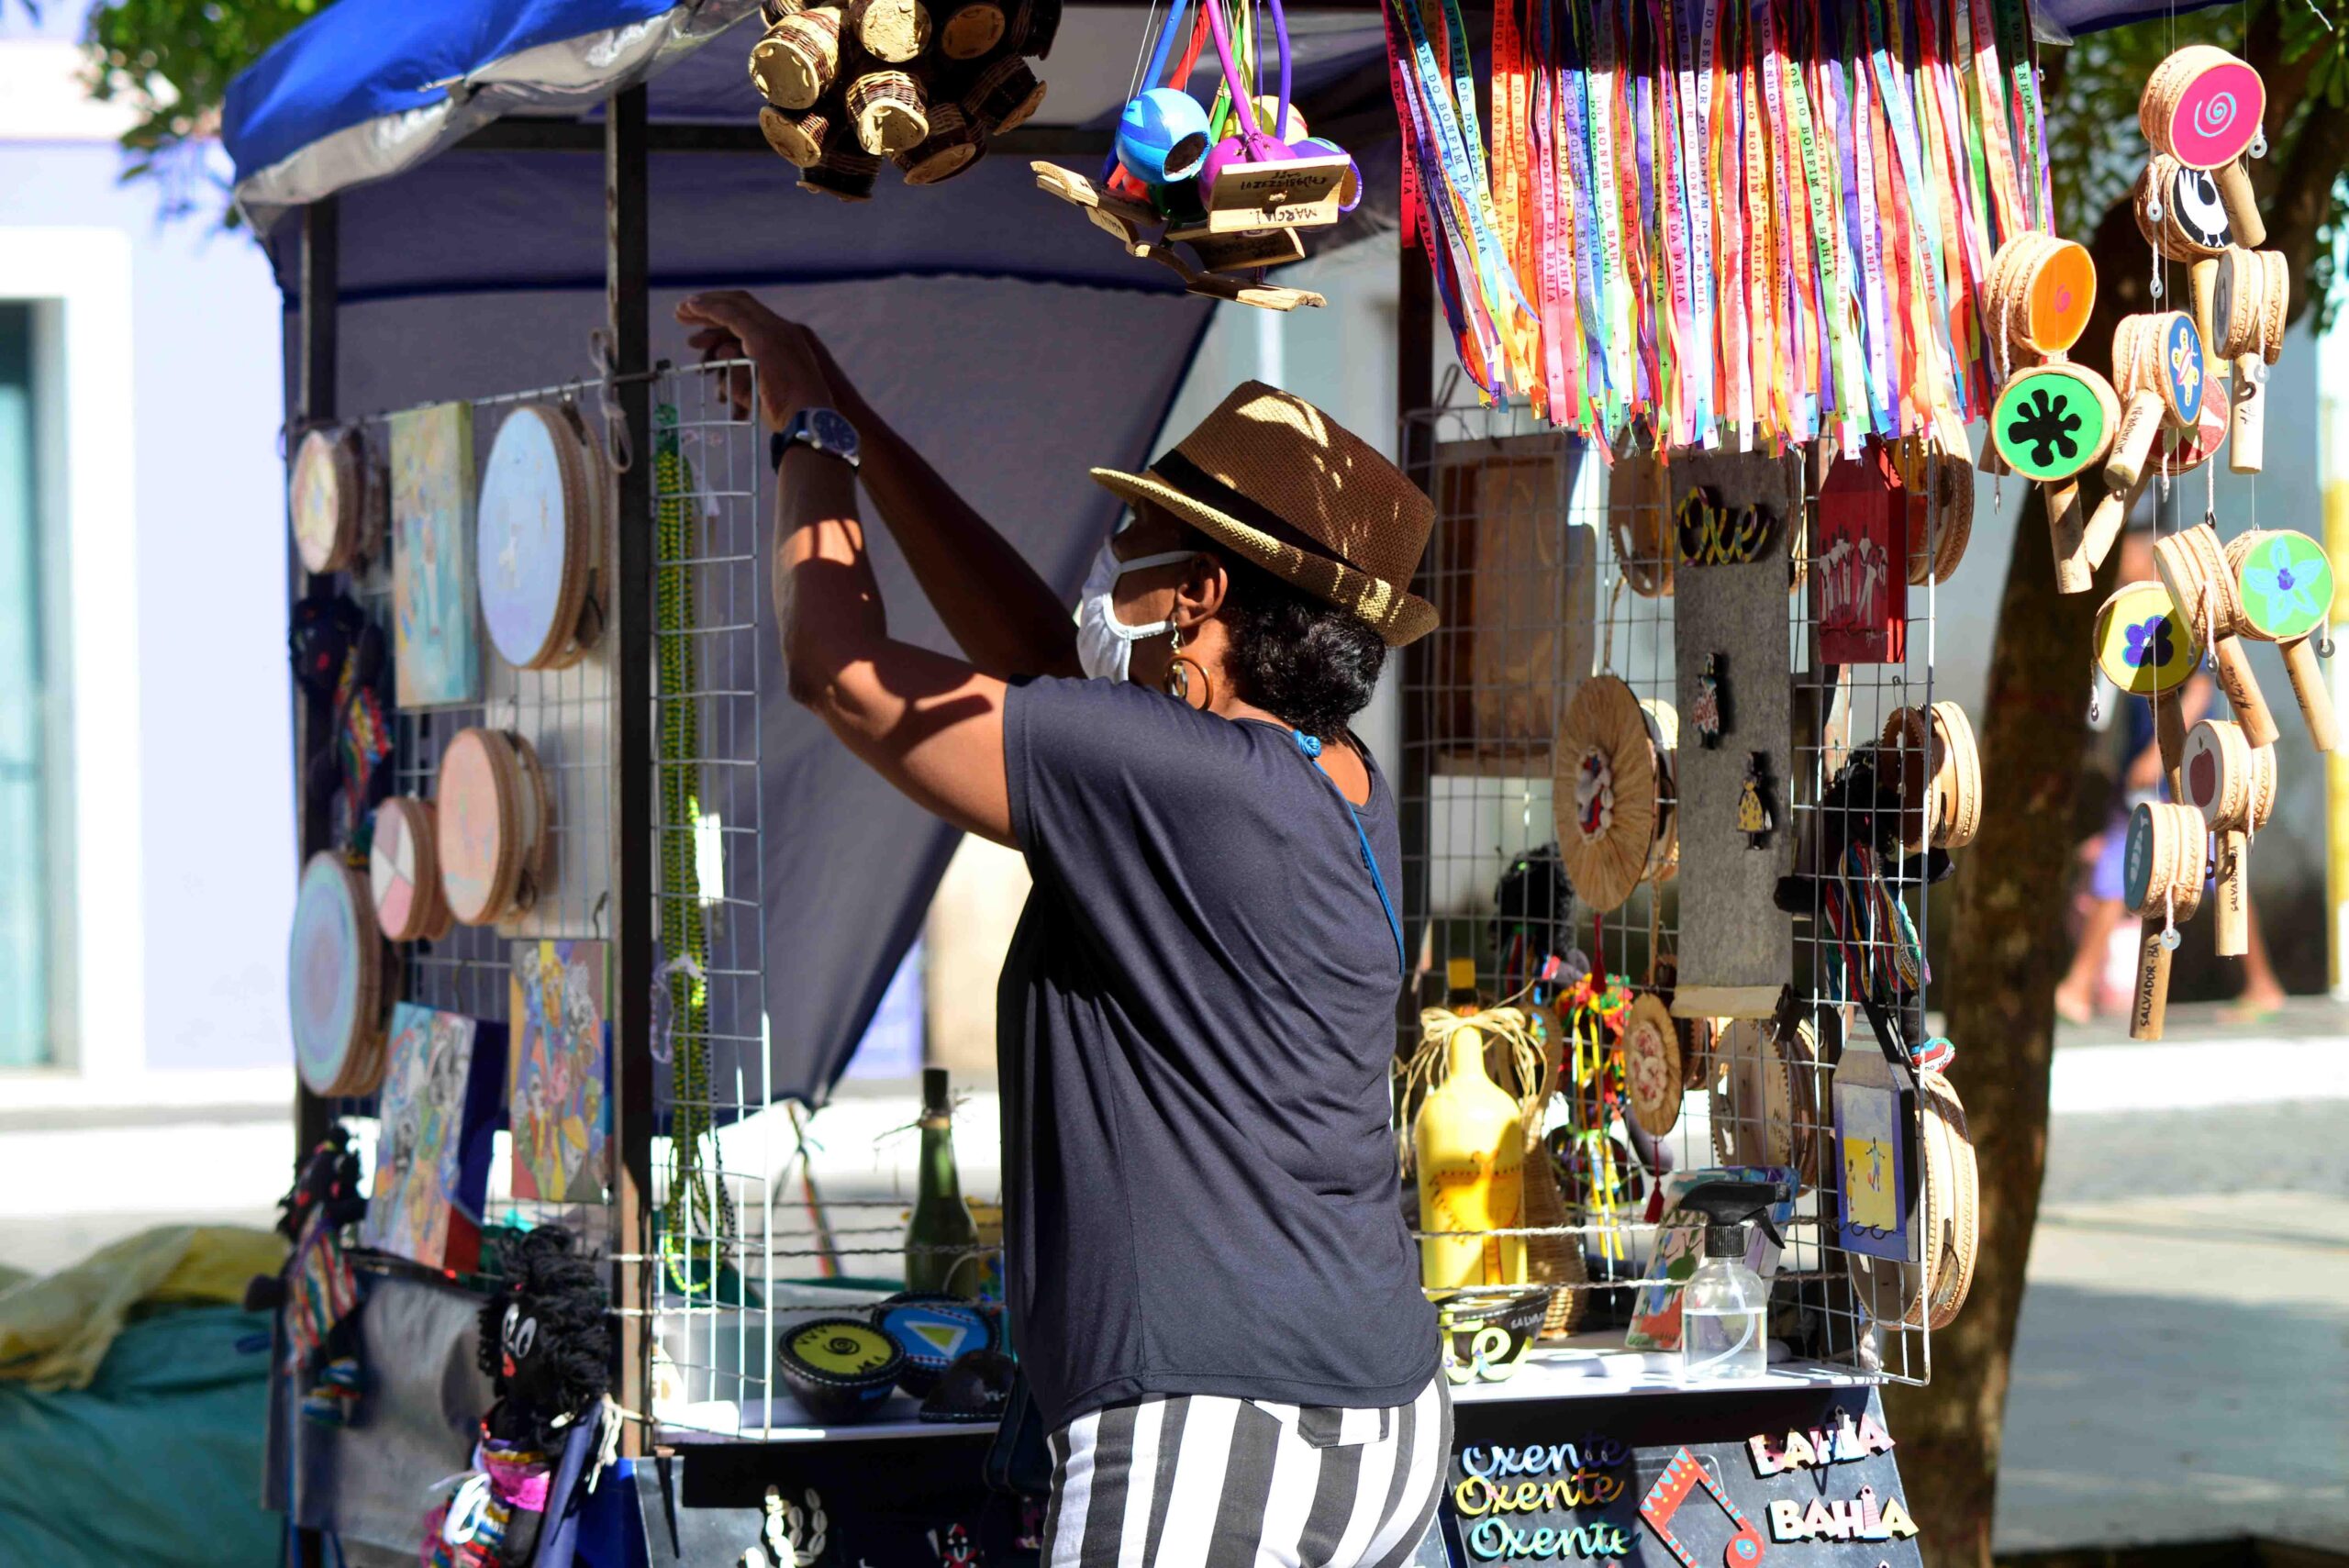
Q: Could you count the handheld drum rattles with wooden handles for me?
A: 12